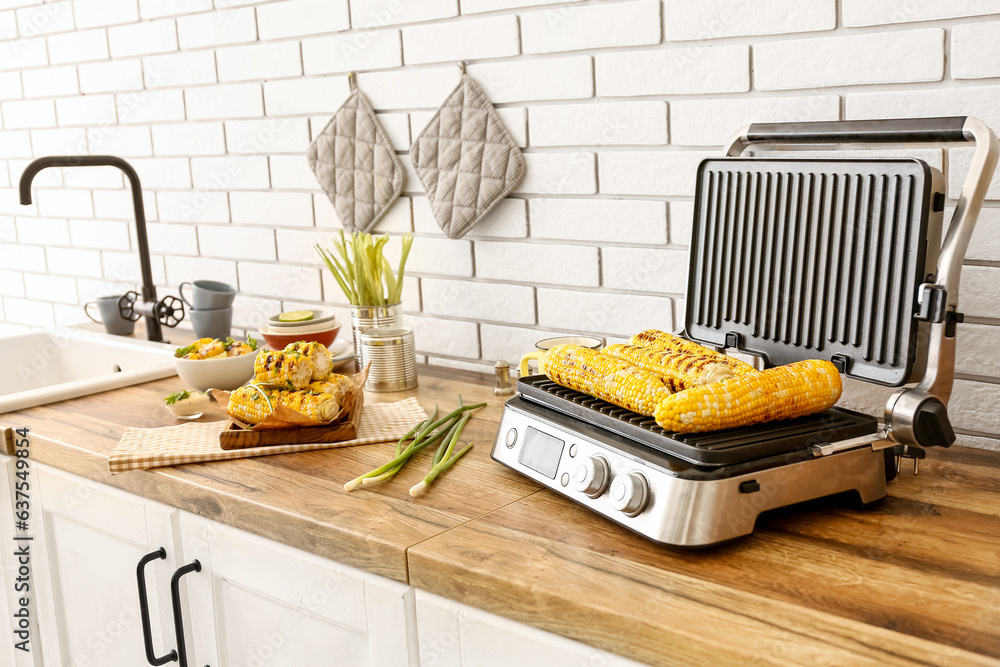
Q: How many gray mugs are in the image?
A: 3